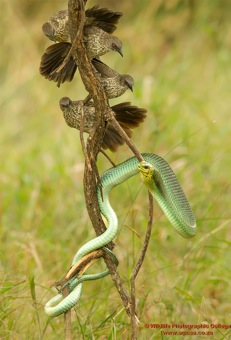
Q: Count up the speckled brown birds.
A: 4